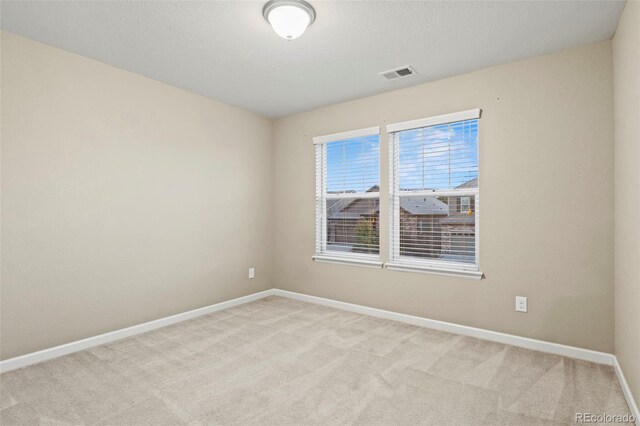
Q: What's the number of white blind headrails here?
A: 2